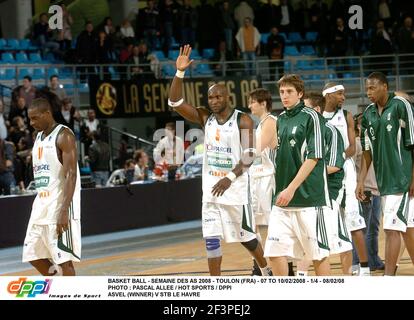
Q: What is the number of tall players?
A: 7